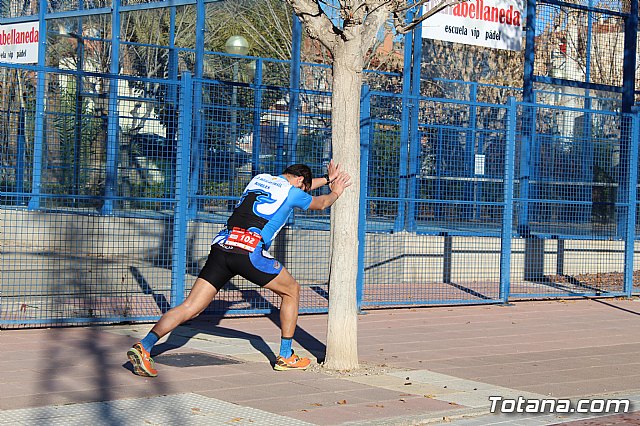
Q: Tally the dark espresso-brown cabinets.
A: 0